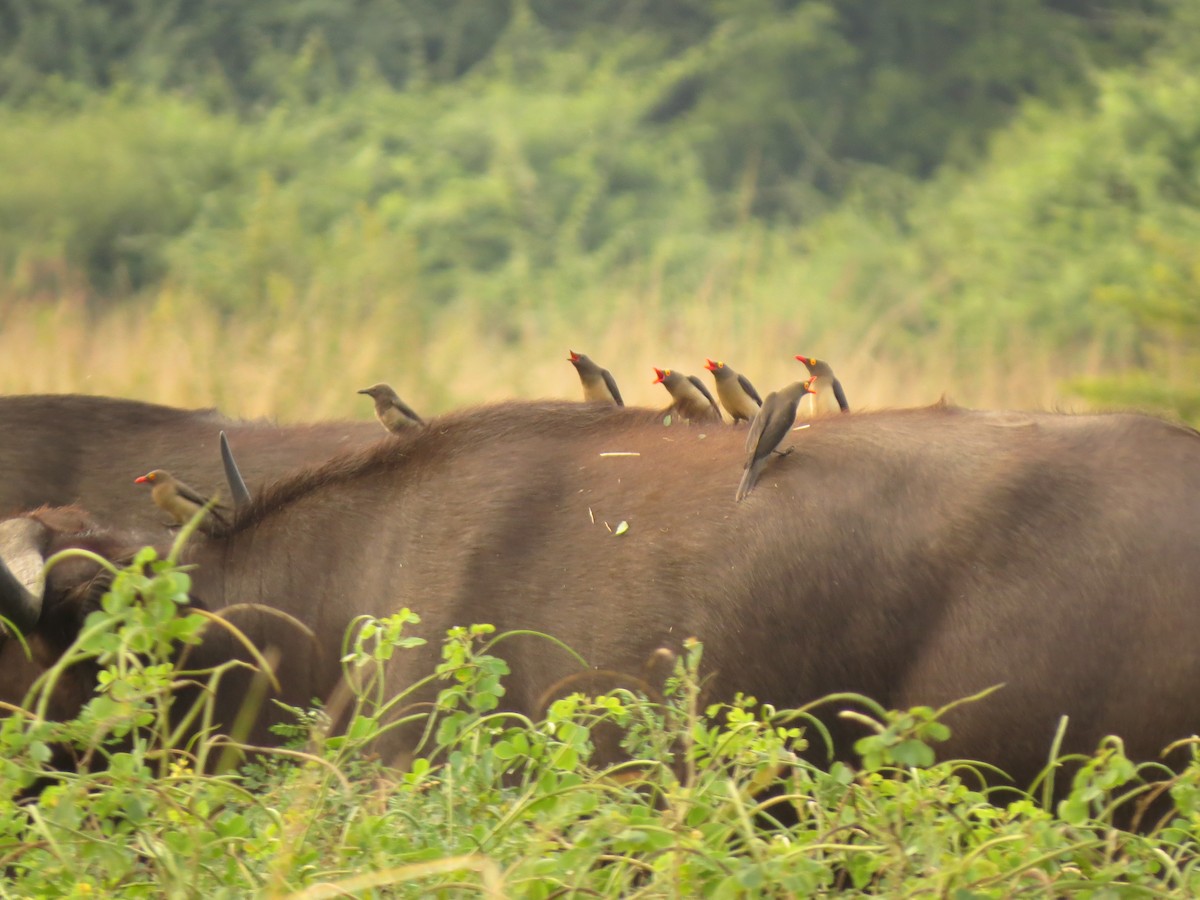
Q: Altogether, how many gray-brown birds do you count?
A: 7